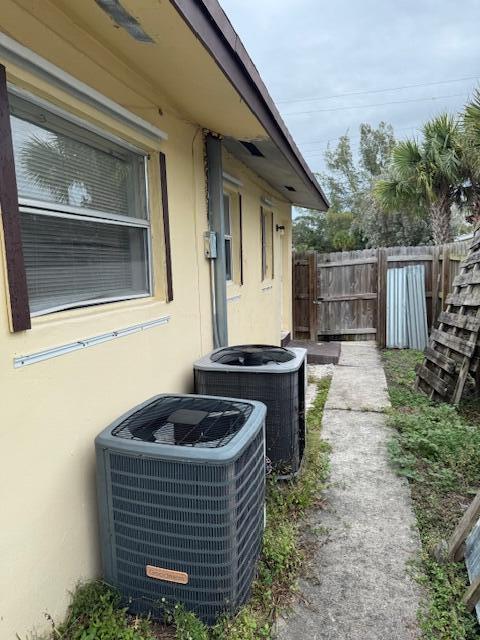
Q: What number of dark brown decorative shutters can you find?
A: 5